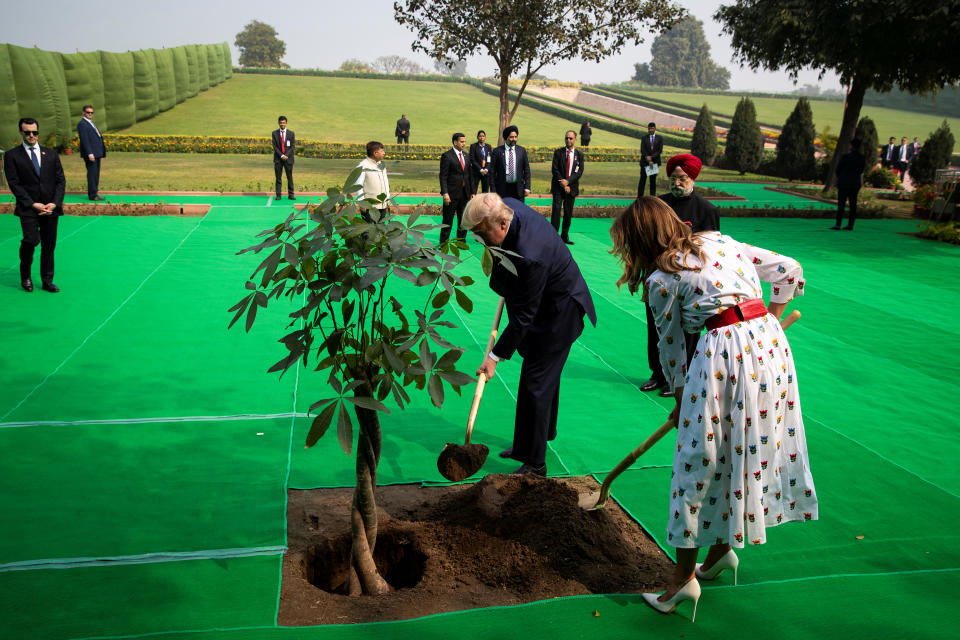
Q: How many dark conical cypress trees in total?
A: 5